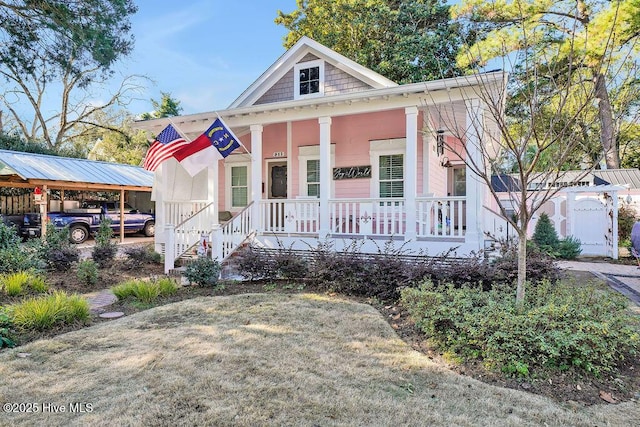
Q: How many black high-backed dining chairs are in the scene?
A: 0